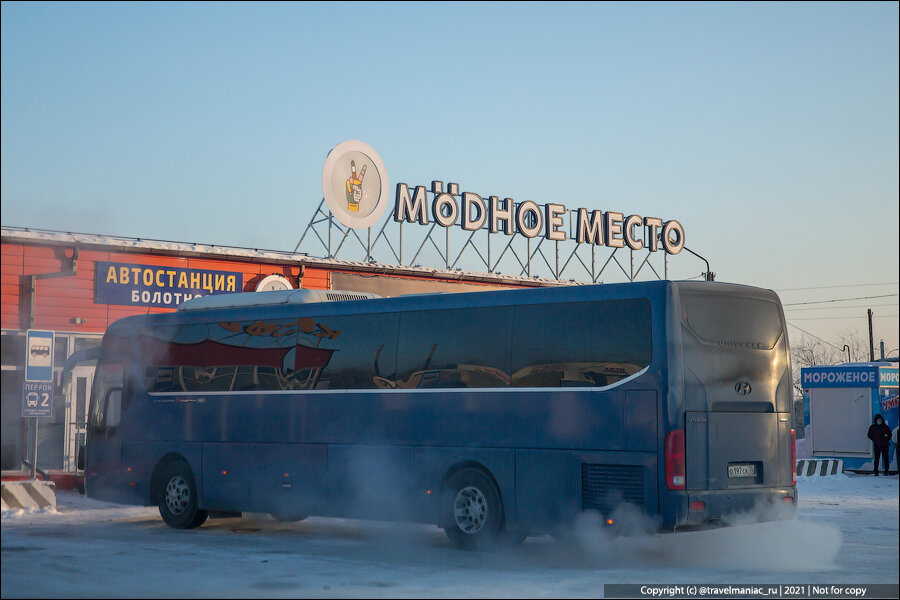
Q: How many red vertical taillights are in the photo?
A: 2